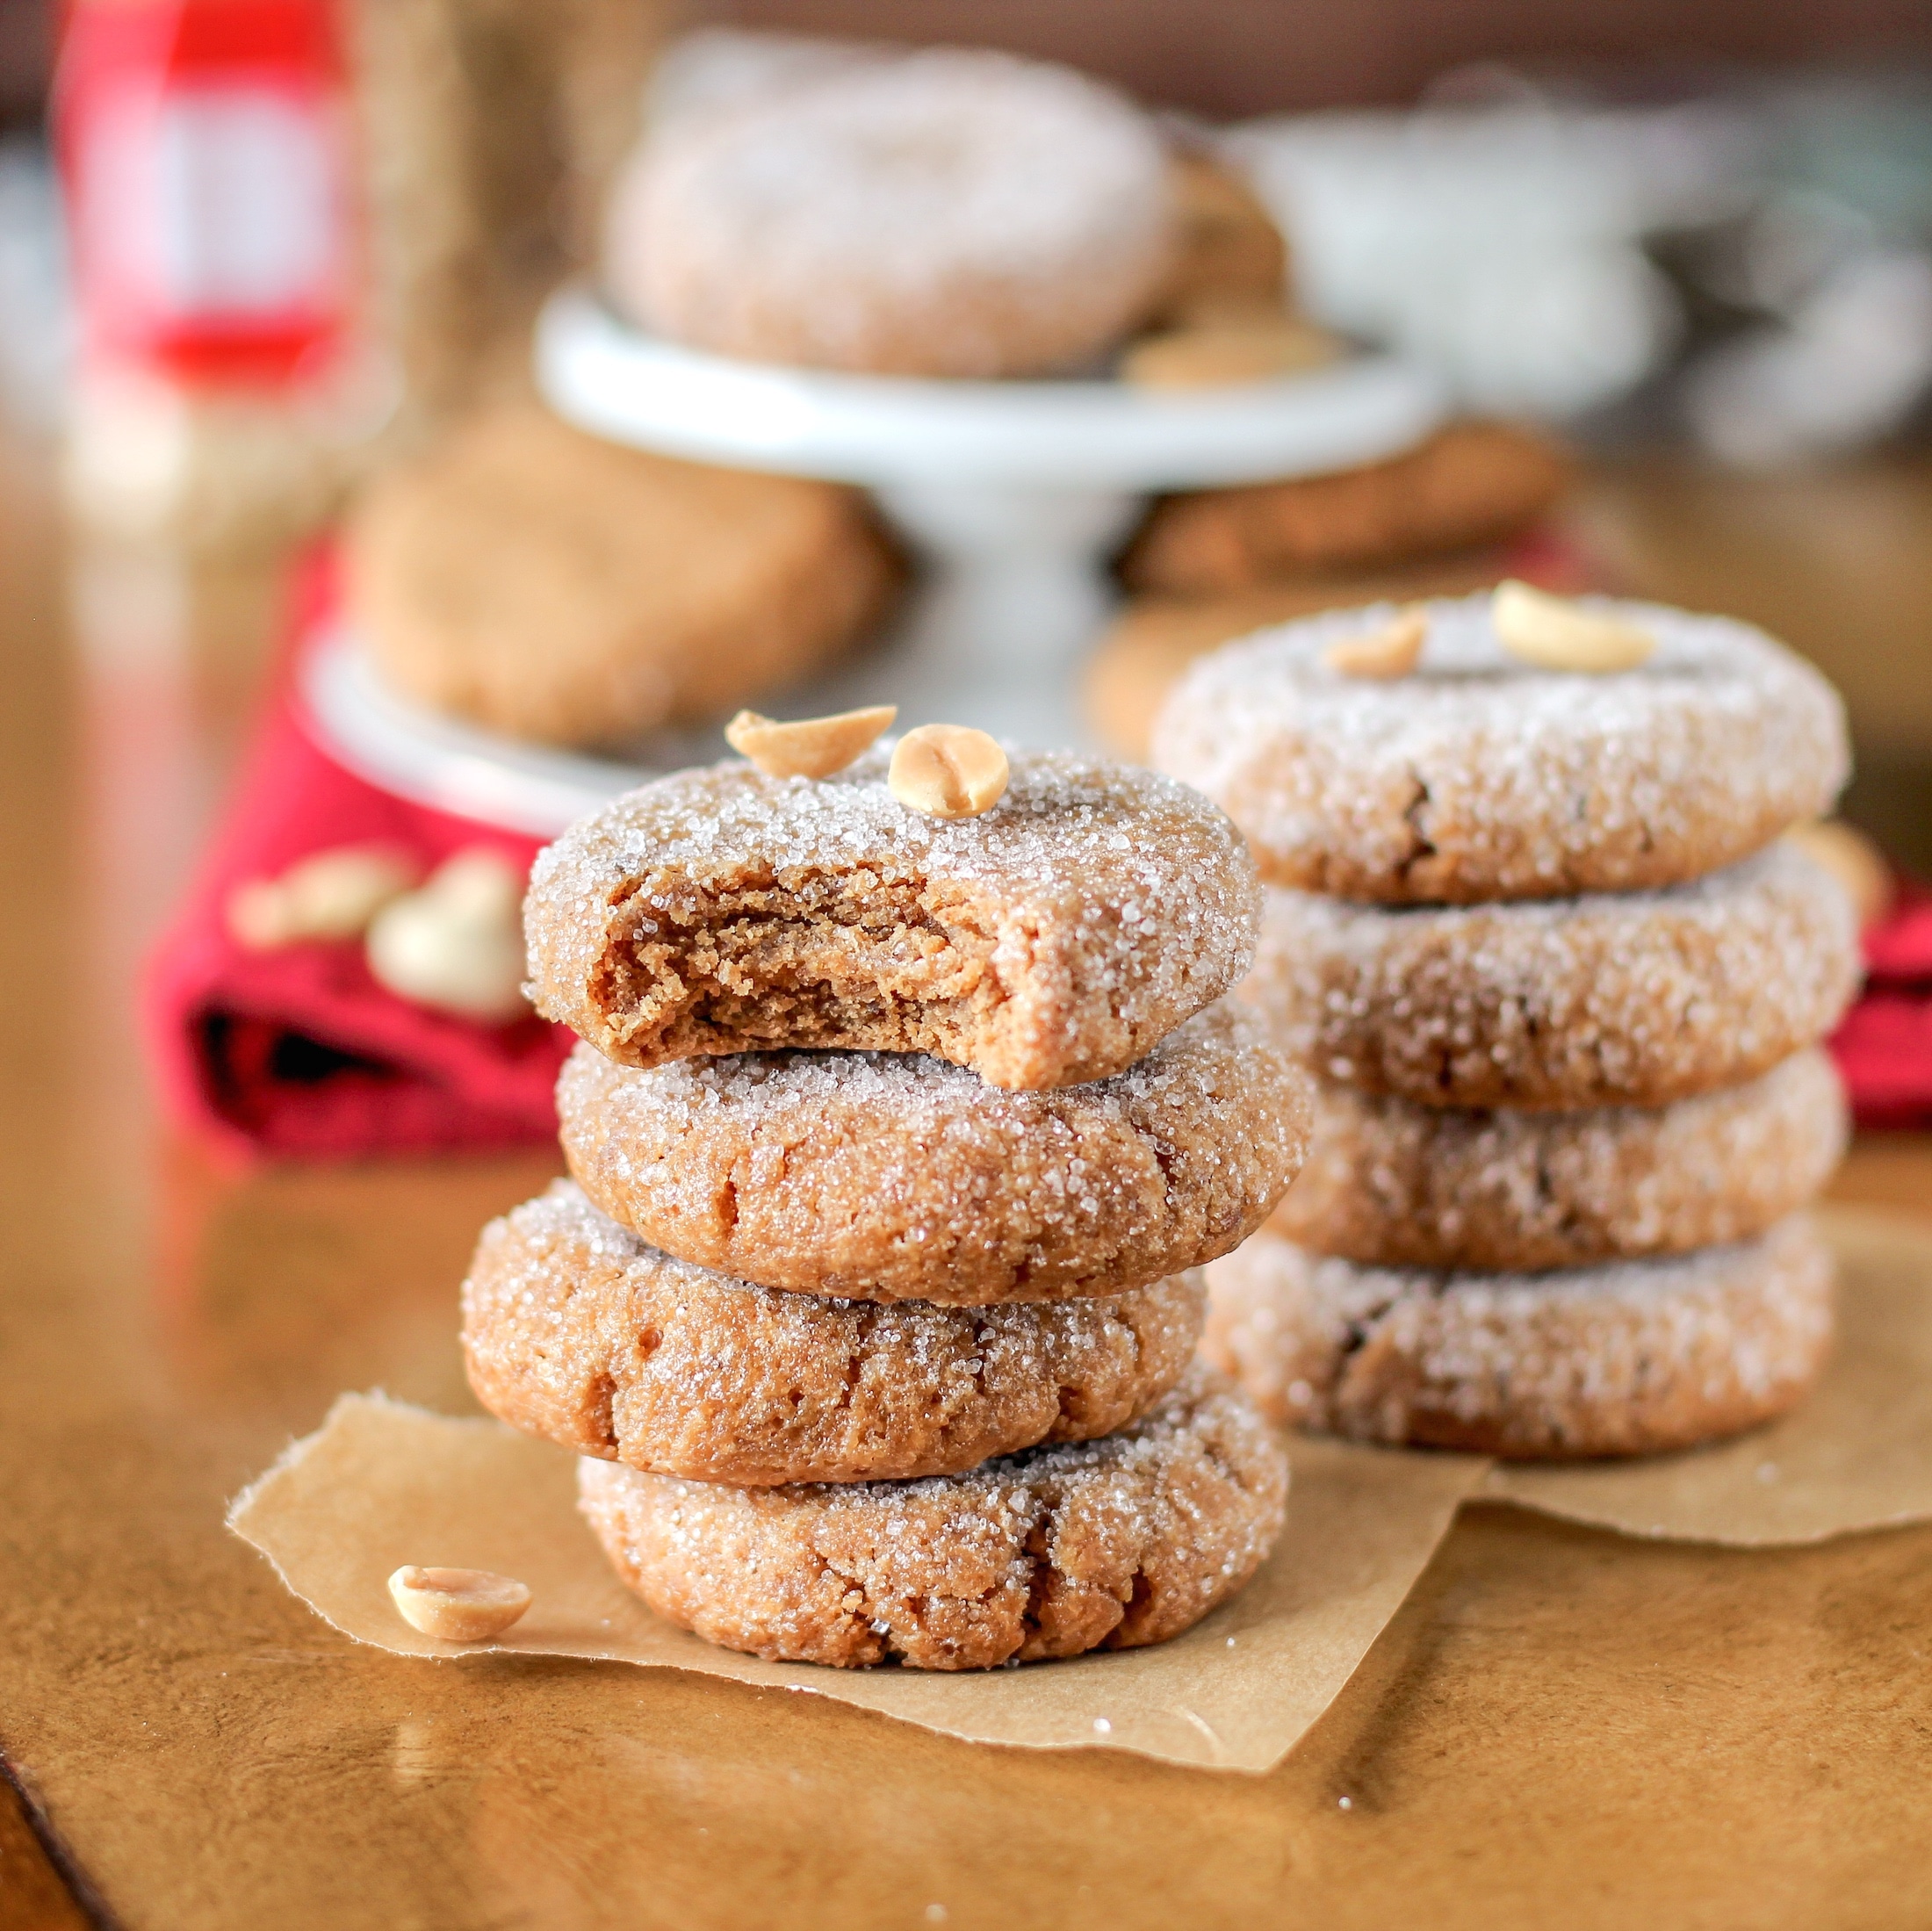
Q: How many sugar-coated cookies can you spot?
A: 9